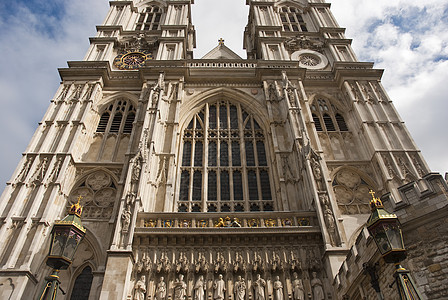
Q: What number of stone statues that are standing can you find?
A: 10